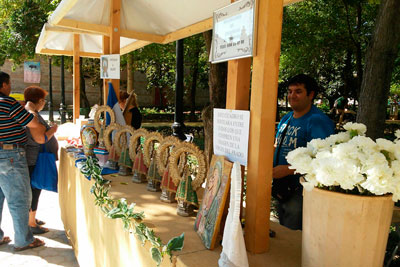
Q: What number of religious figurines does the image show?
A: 7